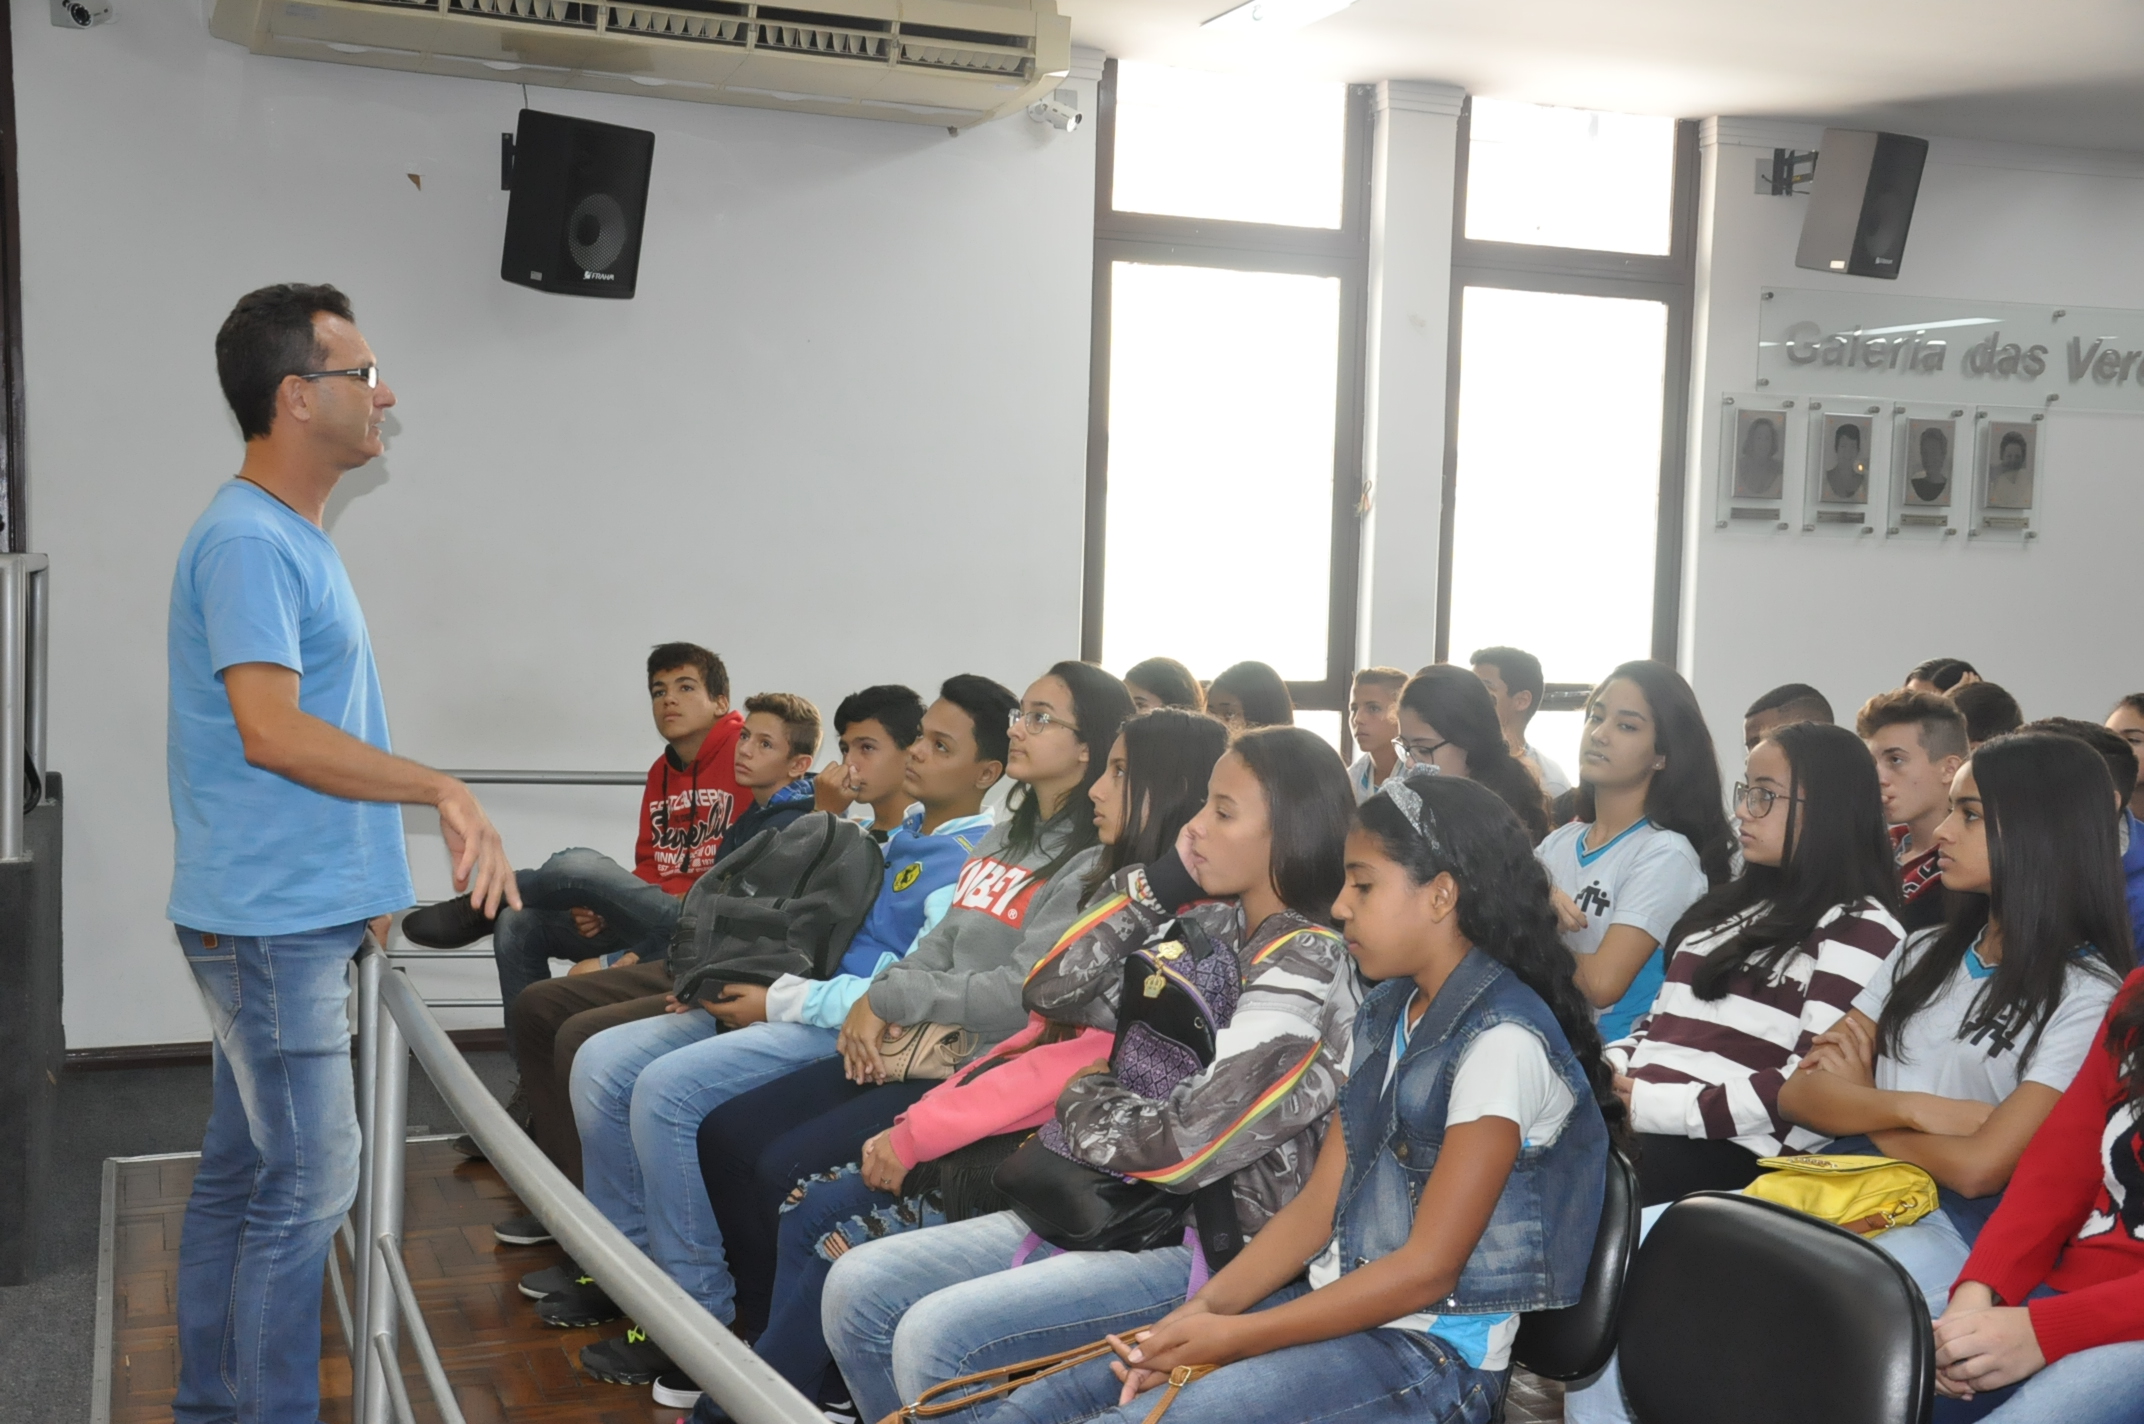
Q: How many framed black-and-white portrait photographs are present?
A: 4